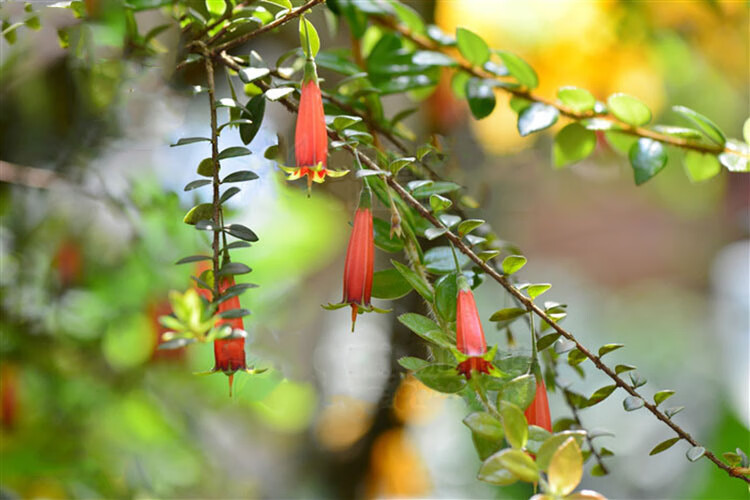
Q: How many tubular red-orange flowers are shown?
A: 5